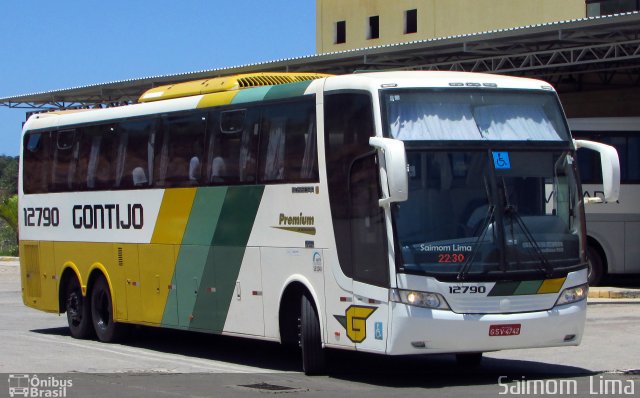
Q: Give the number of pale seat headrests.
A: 3